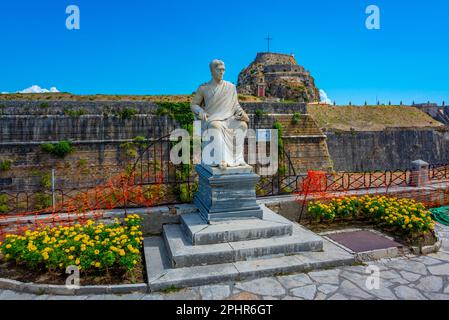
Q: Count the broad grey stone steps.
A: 3